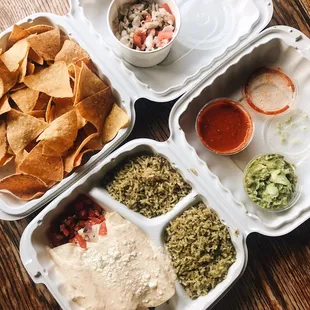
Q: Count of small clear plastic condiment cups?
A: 2